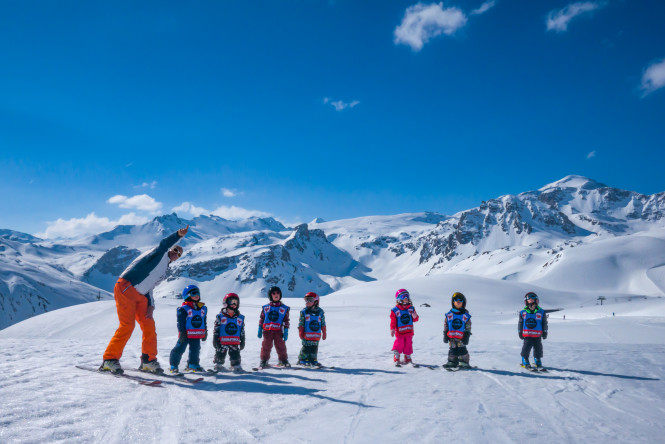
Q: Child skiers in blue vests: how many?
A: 7